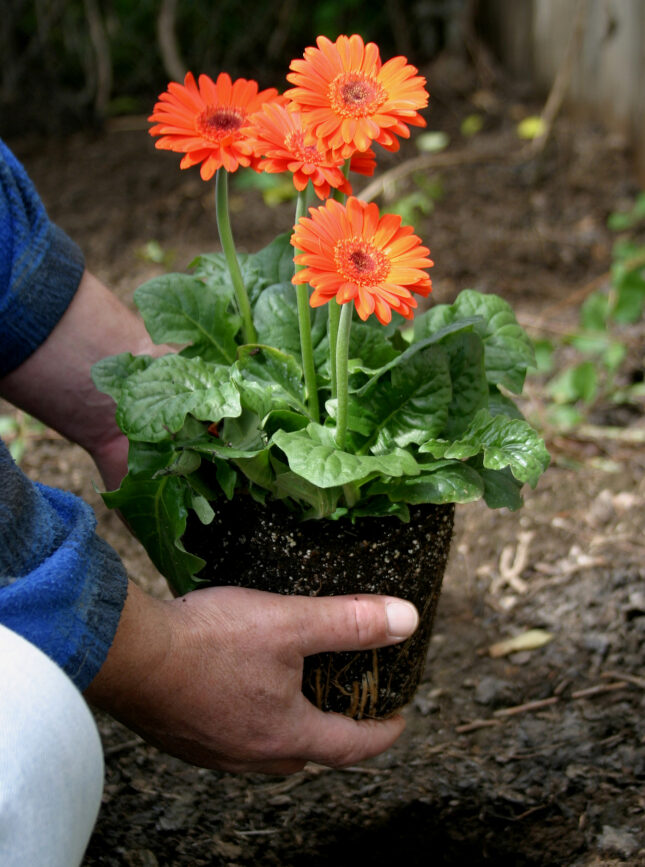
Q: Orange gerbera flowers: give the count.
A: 4